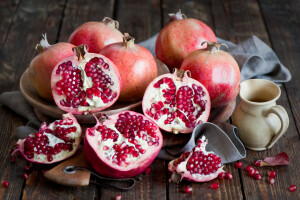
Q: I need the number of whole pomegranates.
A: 5